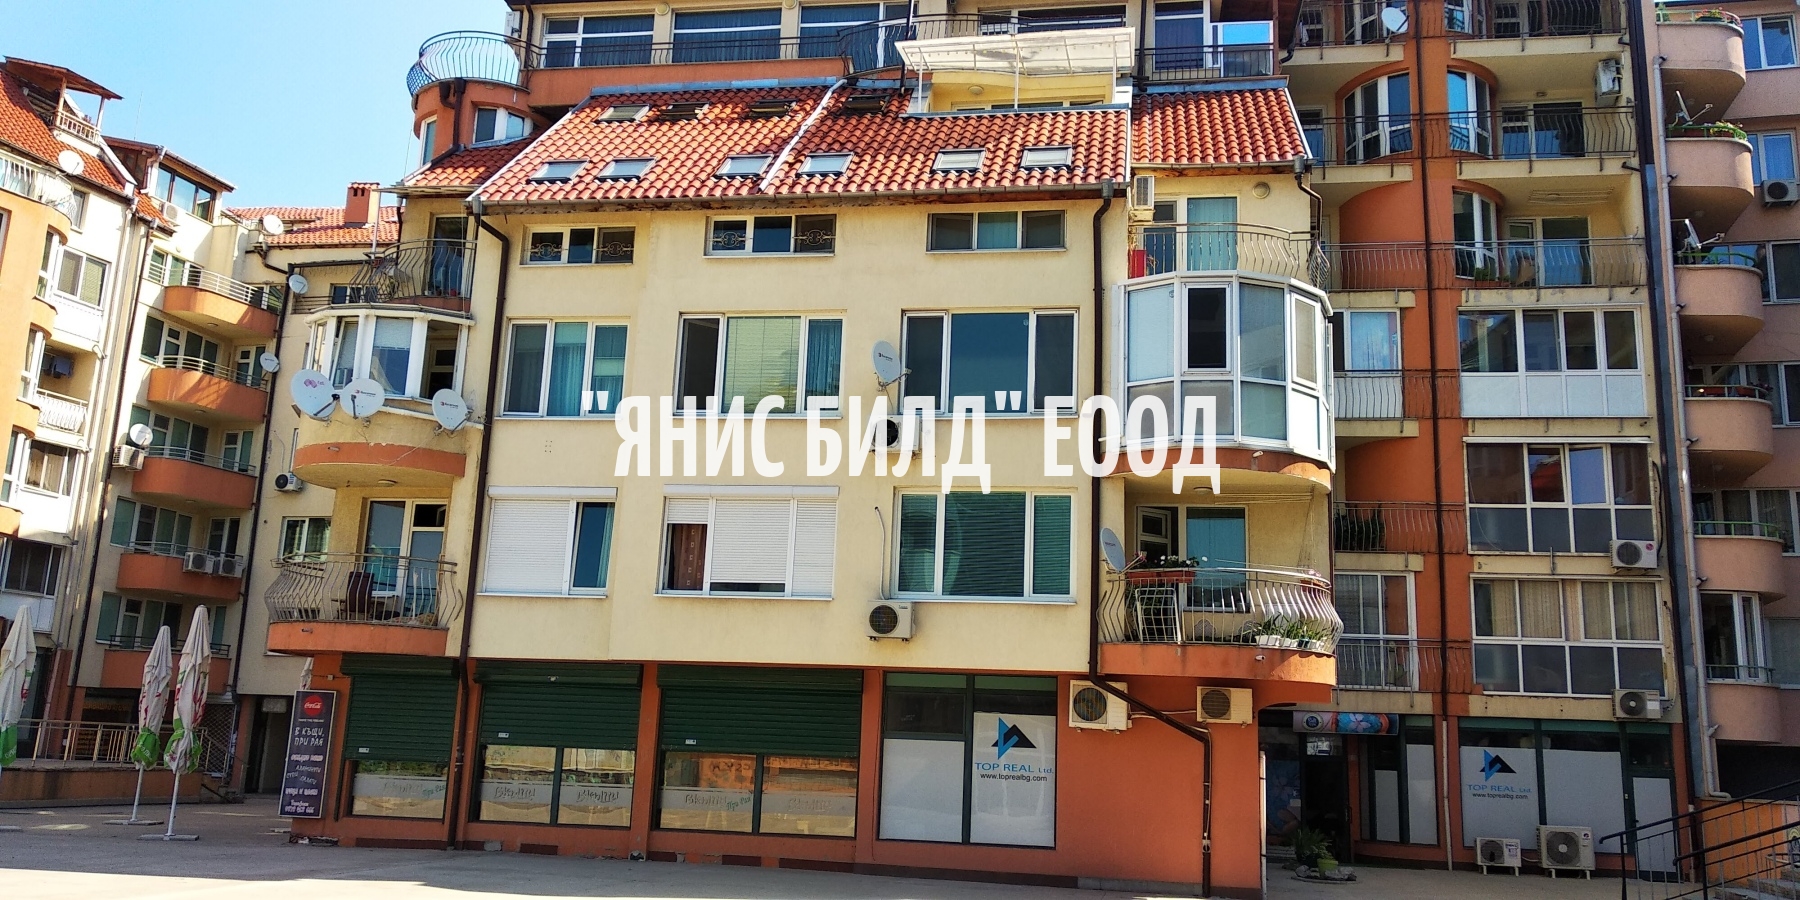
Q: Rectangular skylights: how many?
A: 10